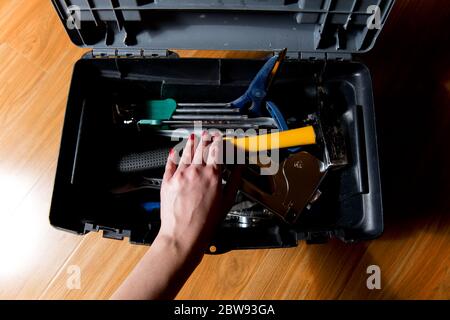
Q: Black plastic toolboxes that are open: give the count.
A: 1